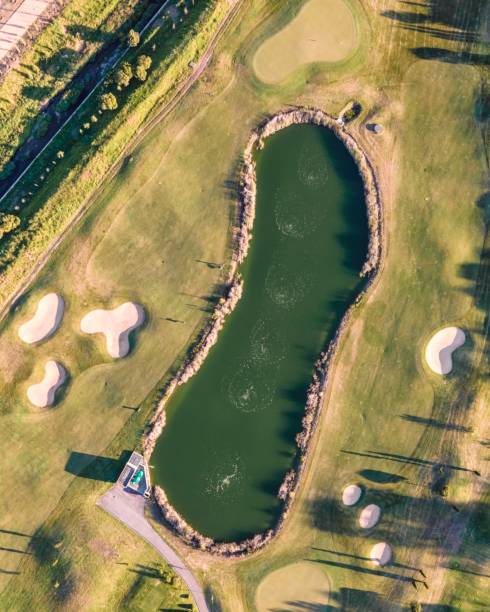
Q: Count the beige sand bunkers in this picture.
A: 7